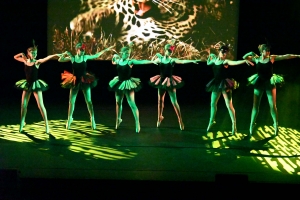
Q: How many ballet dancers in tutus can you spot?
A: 6